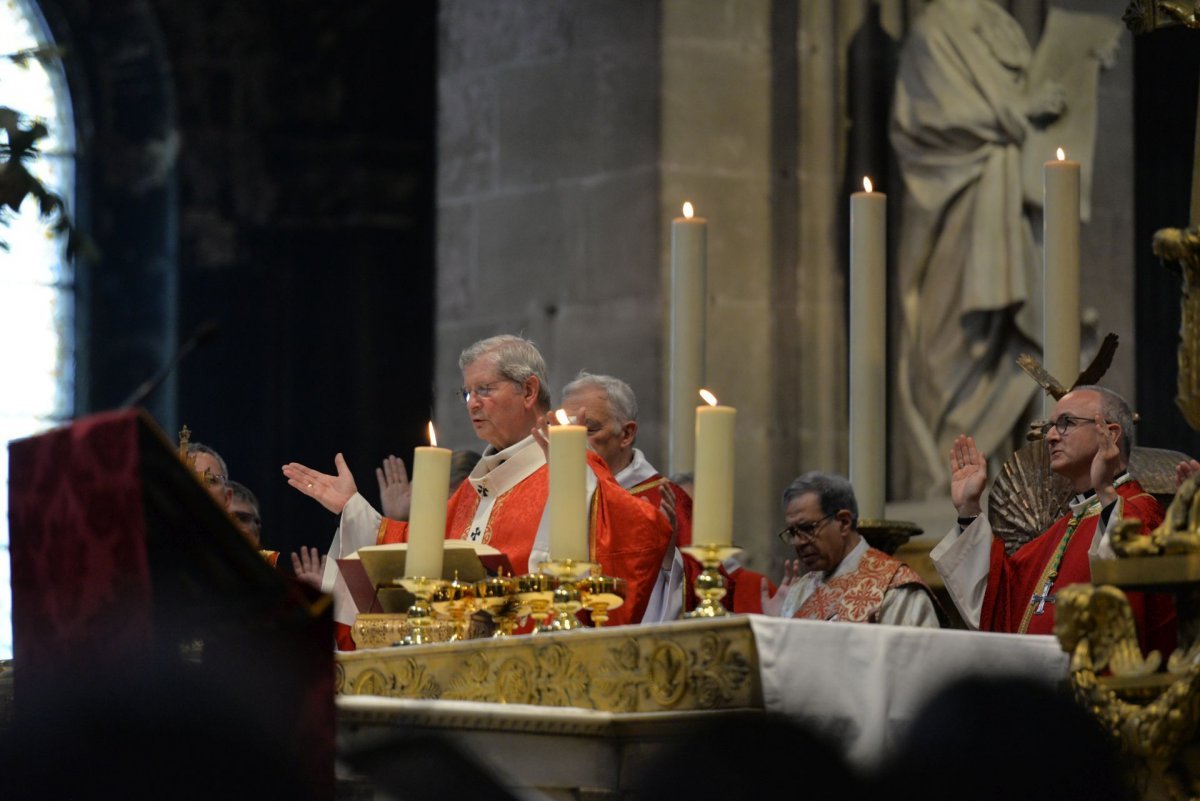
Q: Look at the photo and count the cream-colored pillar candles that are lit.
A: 6